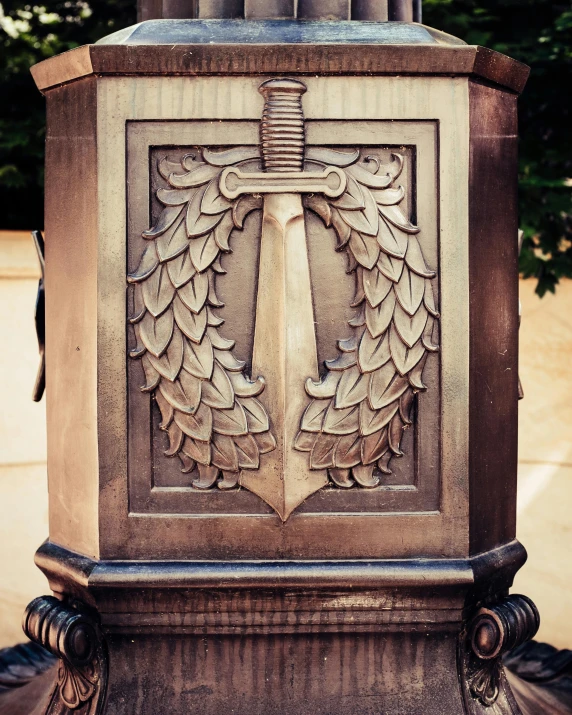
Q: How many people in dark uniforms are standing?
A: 0